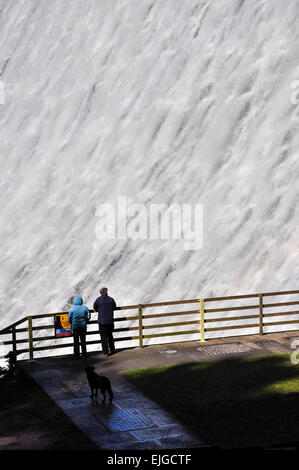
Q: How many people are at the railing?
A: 2